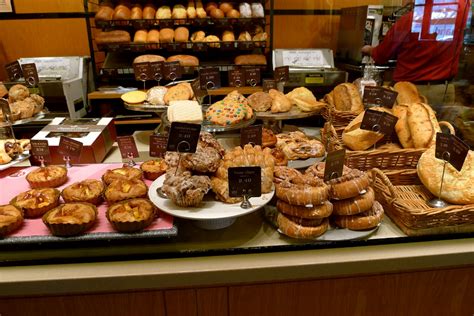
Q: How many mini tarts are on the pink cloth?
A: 9